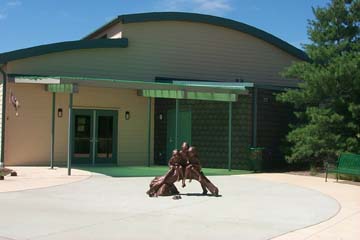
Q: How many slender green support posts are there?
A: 5